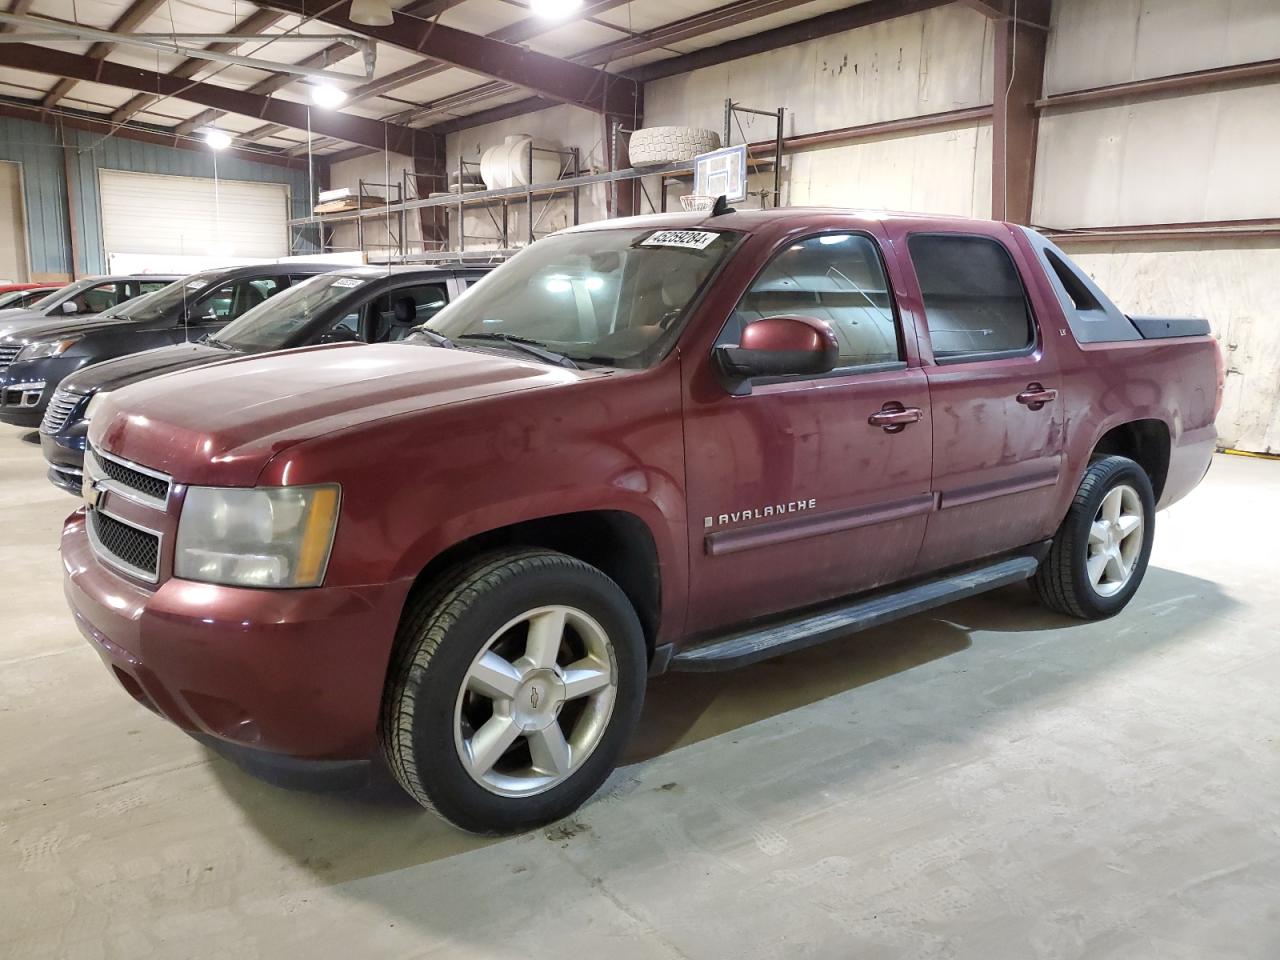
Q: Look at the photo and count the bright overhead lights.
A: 3